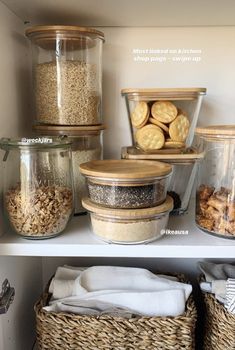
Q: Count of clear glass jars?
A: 8